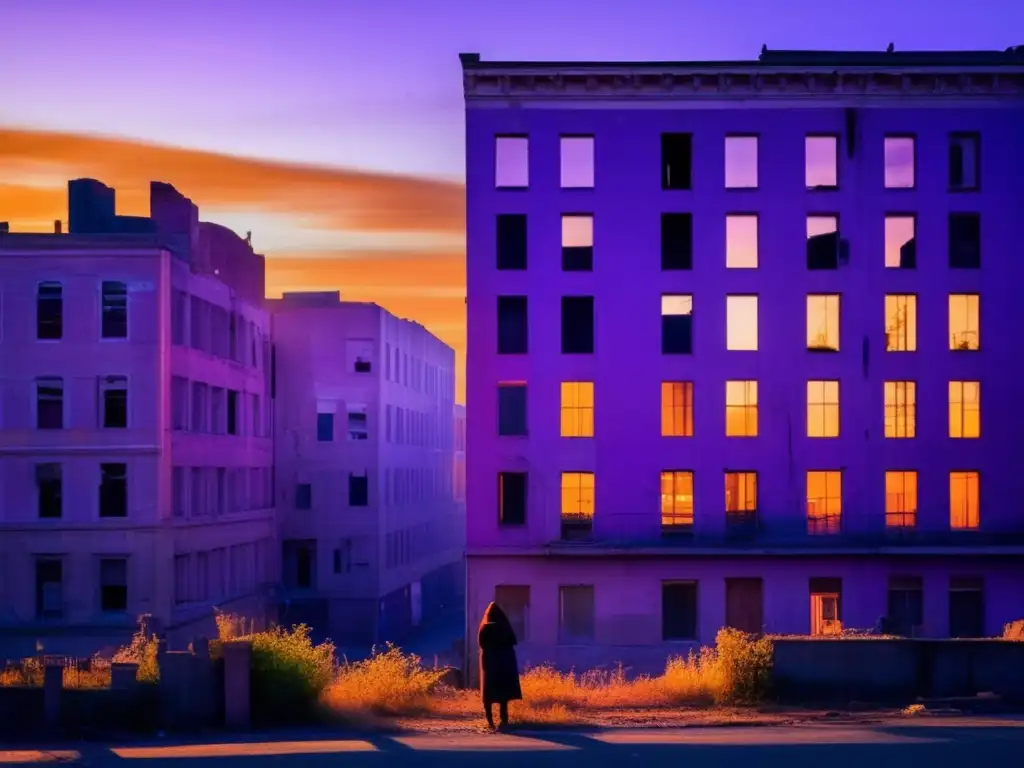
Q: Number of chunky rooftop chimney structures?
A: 2